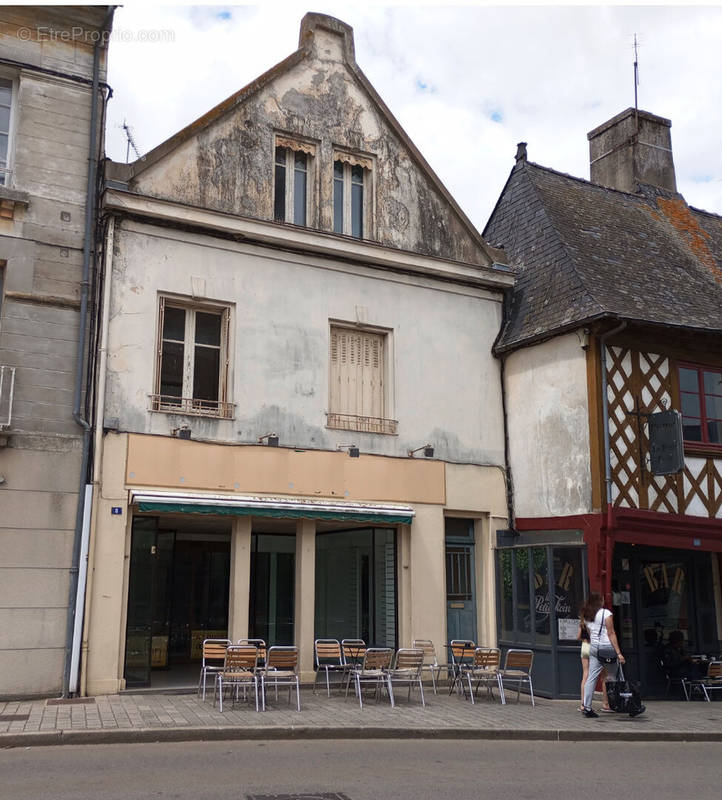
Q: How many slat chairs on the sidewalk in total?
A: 12